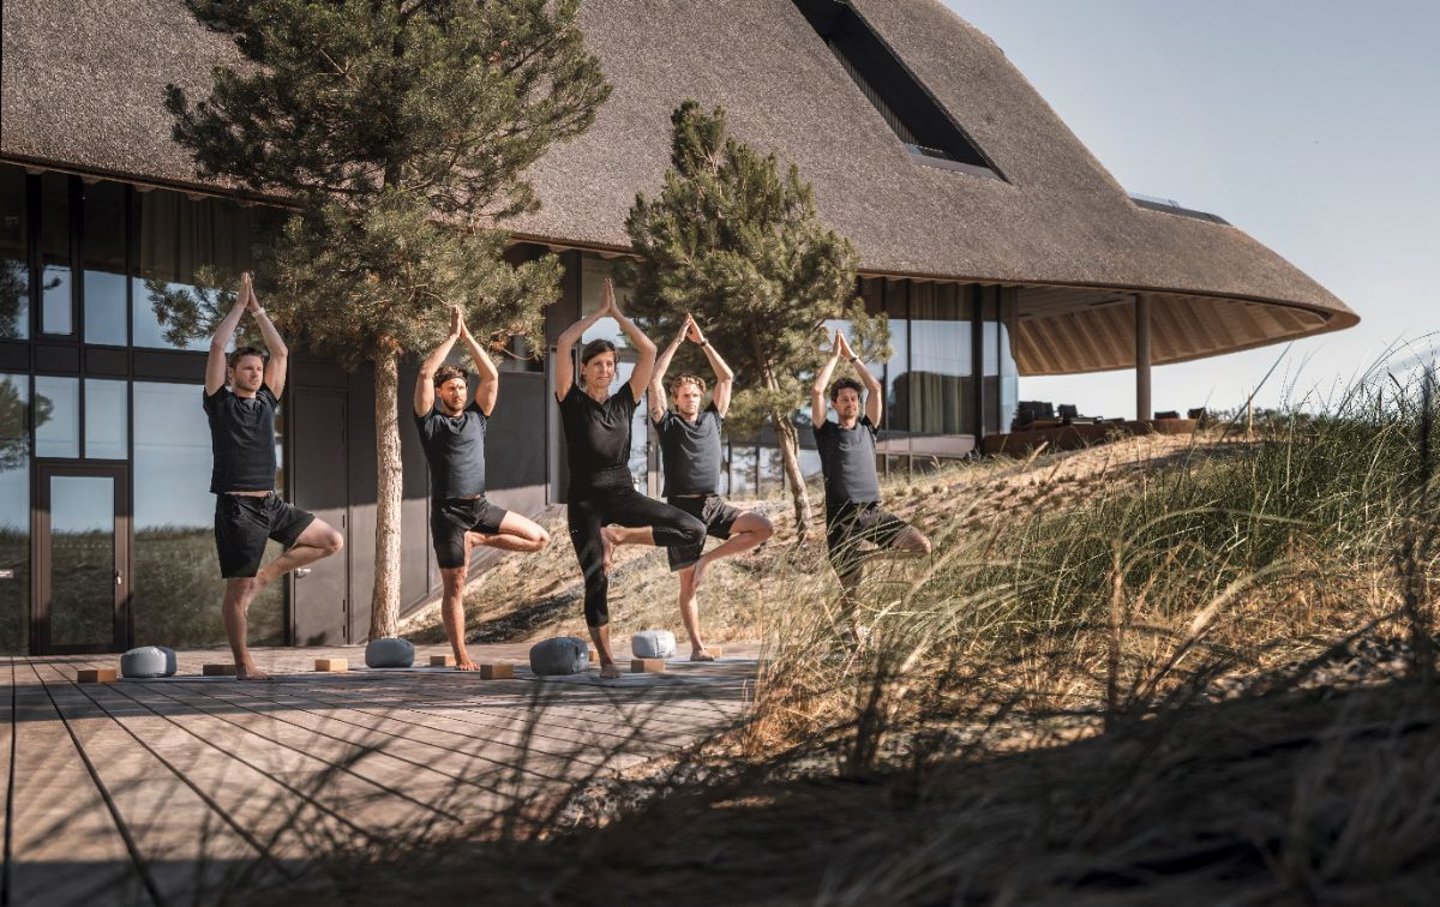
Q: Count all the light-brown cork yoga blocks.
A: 8